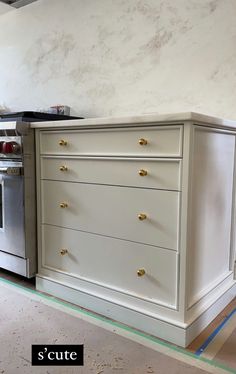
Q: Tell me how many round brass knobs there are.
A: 8